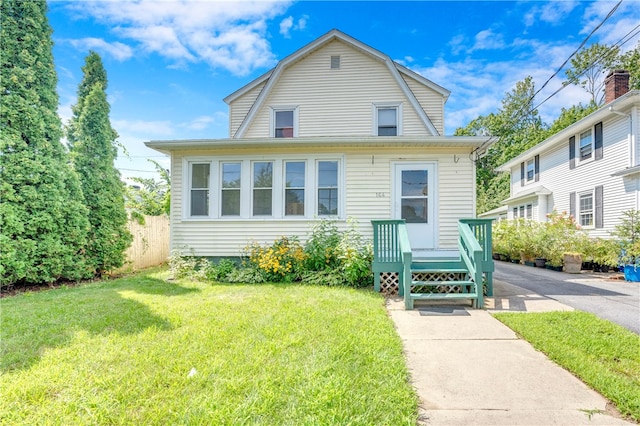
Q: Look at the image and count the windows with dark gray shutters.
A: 3